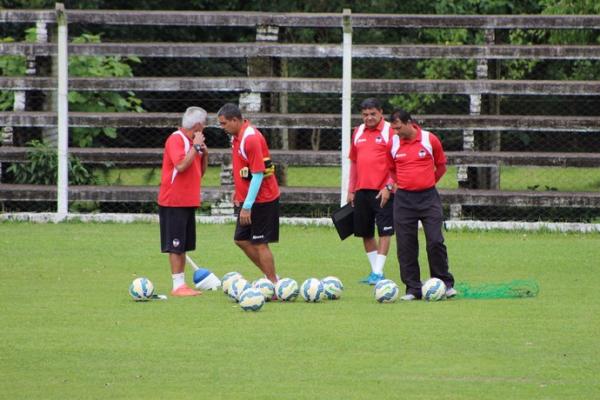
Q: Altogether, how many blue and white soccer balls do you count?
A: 10